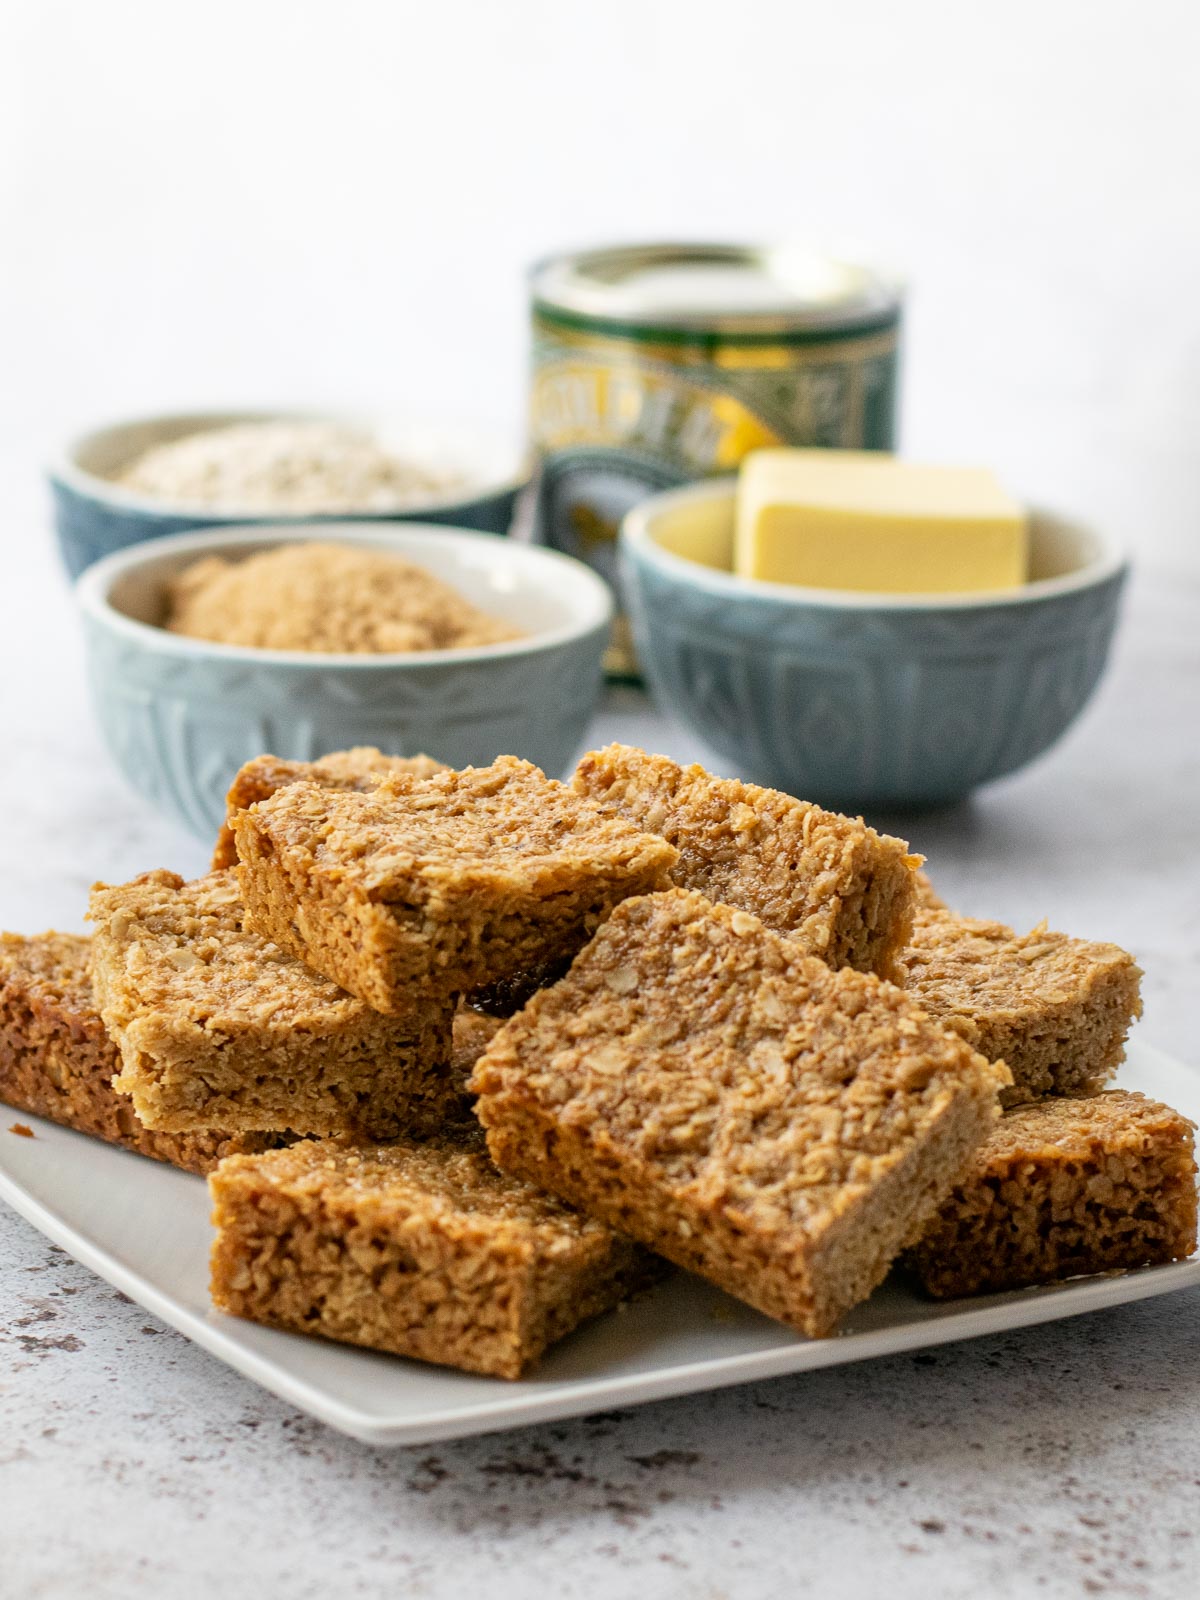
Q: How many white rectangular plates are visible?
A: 1